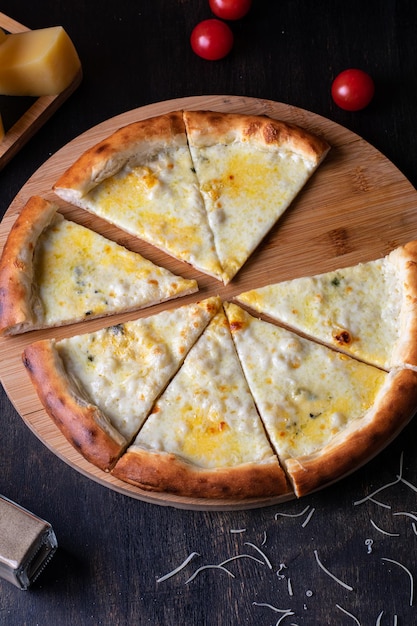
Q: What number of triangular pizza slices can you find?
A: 7